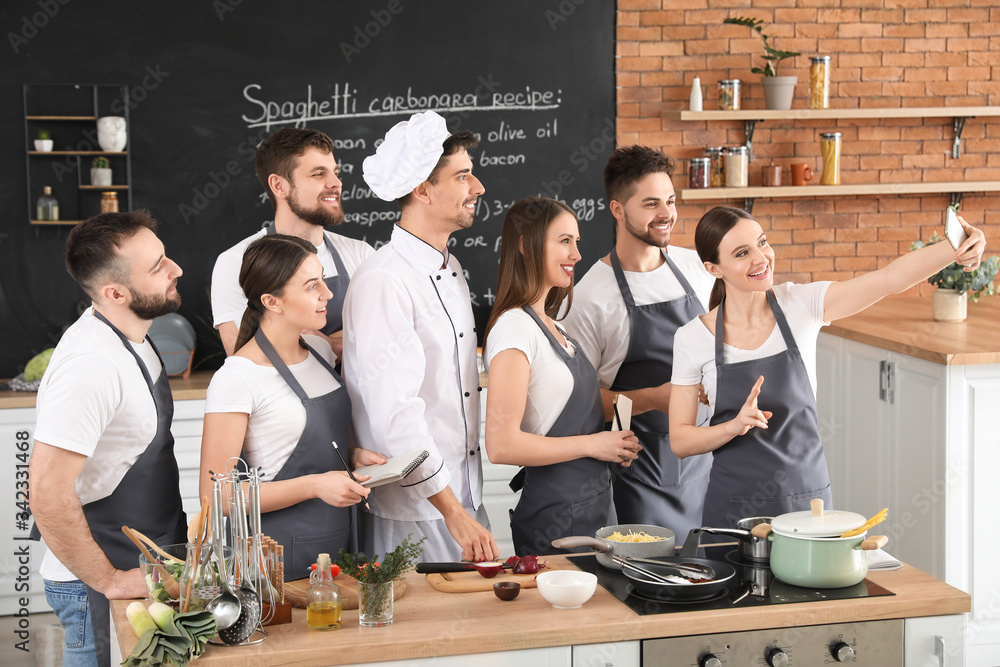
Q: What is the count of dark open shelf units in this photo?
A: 1